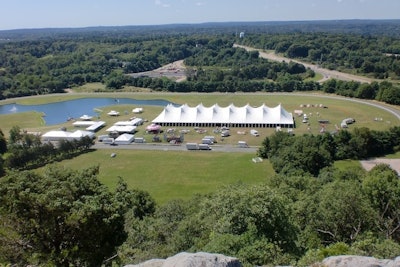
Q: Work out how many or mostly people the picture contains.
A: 0